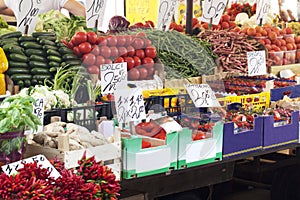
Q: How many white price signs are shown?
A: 11